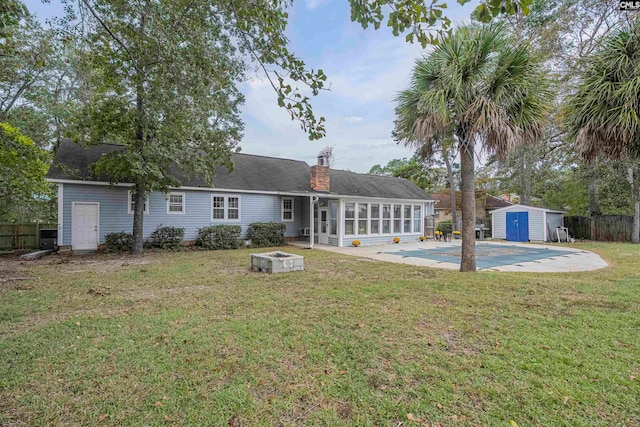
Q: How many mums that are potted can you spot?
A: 5